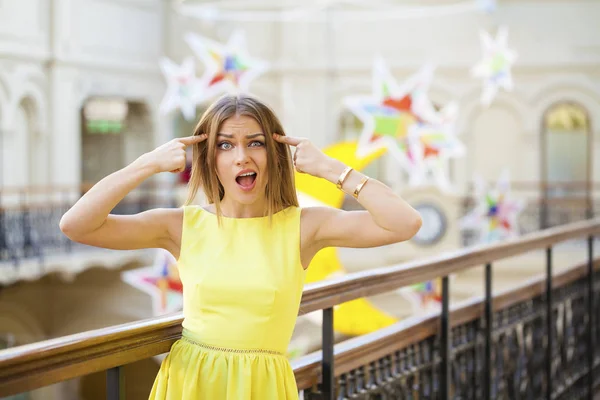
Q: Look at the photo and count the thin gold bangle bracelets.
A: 2